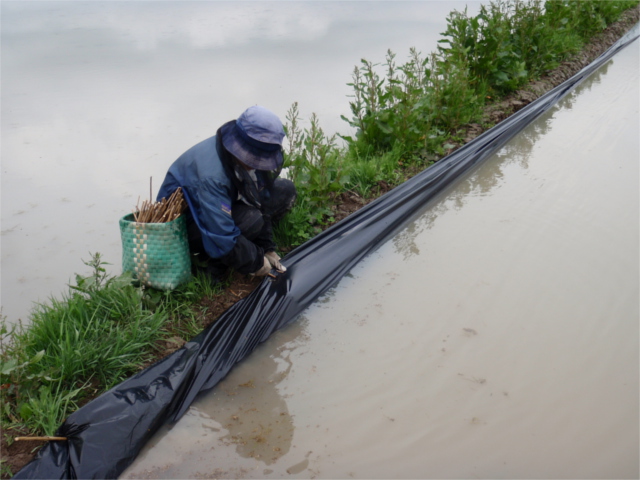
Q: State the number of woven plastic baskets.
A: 1